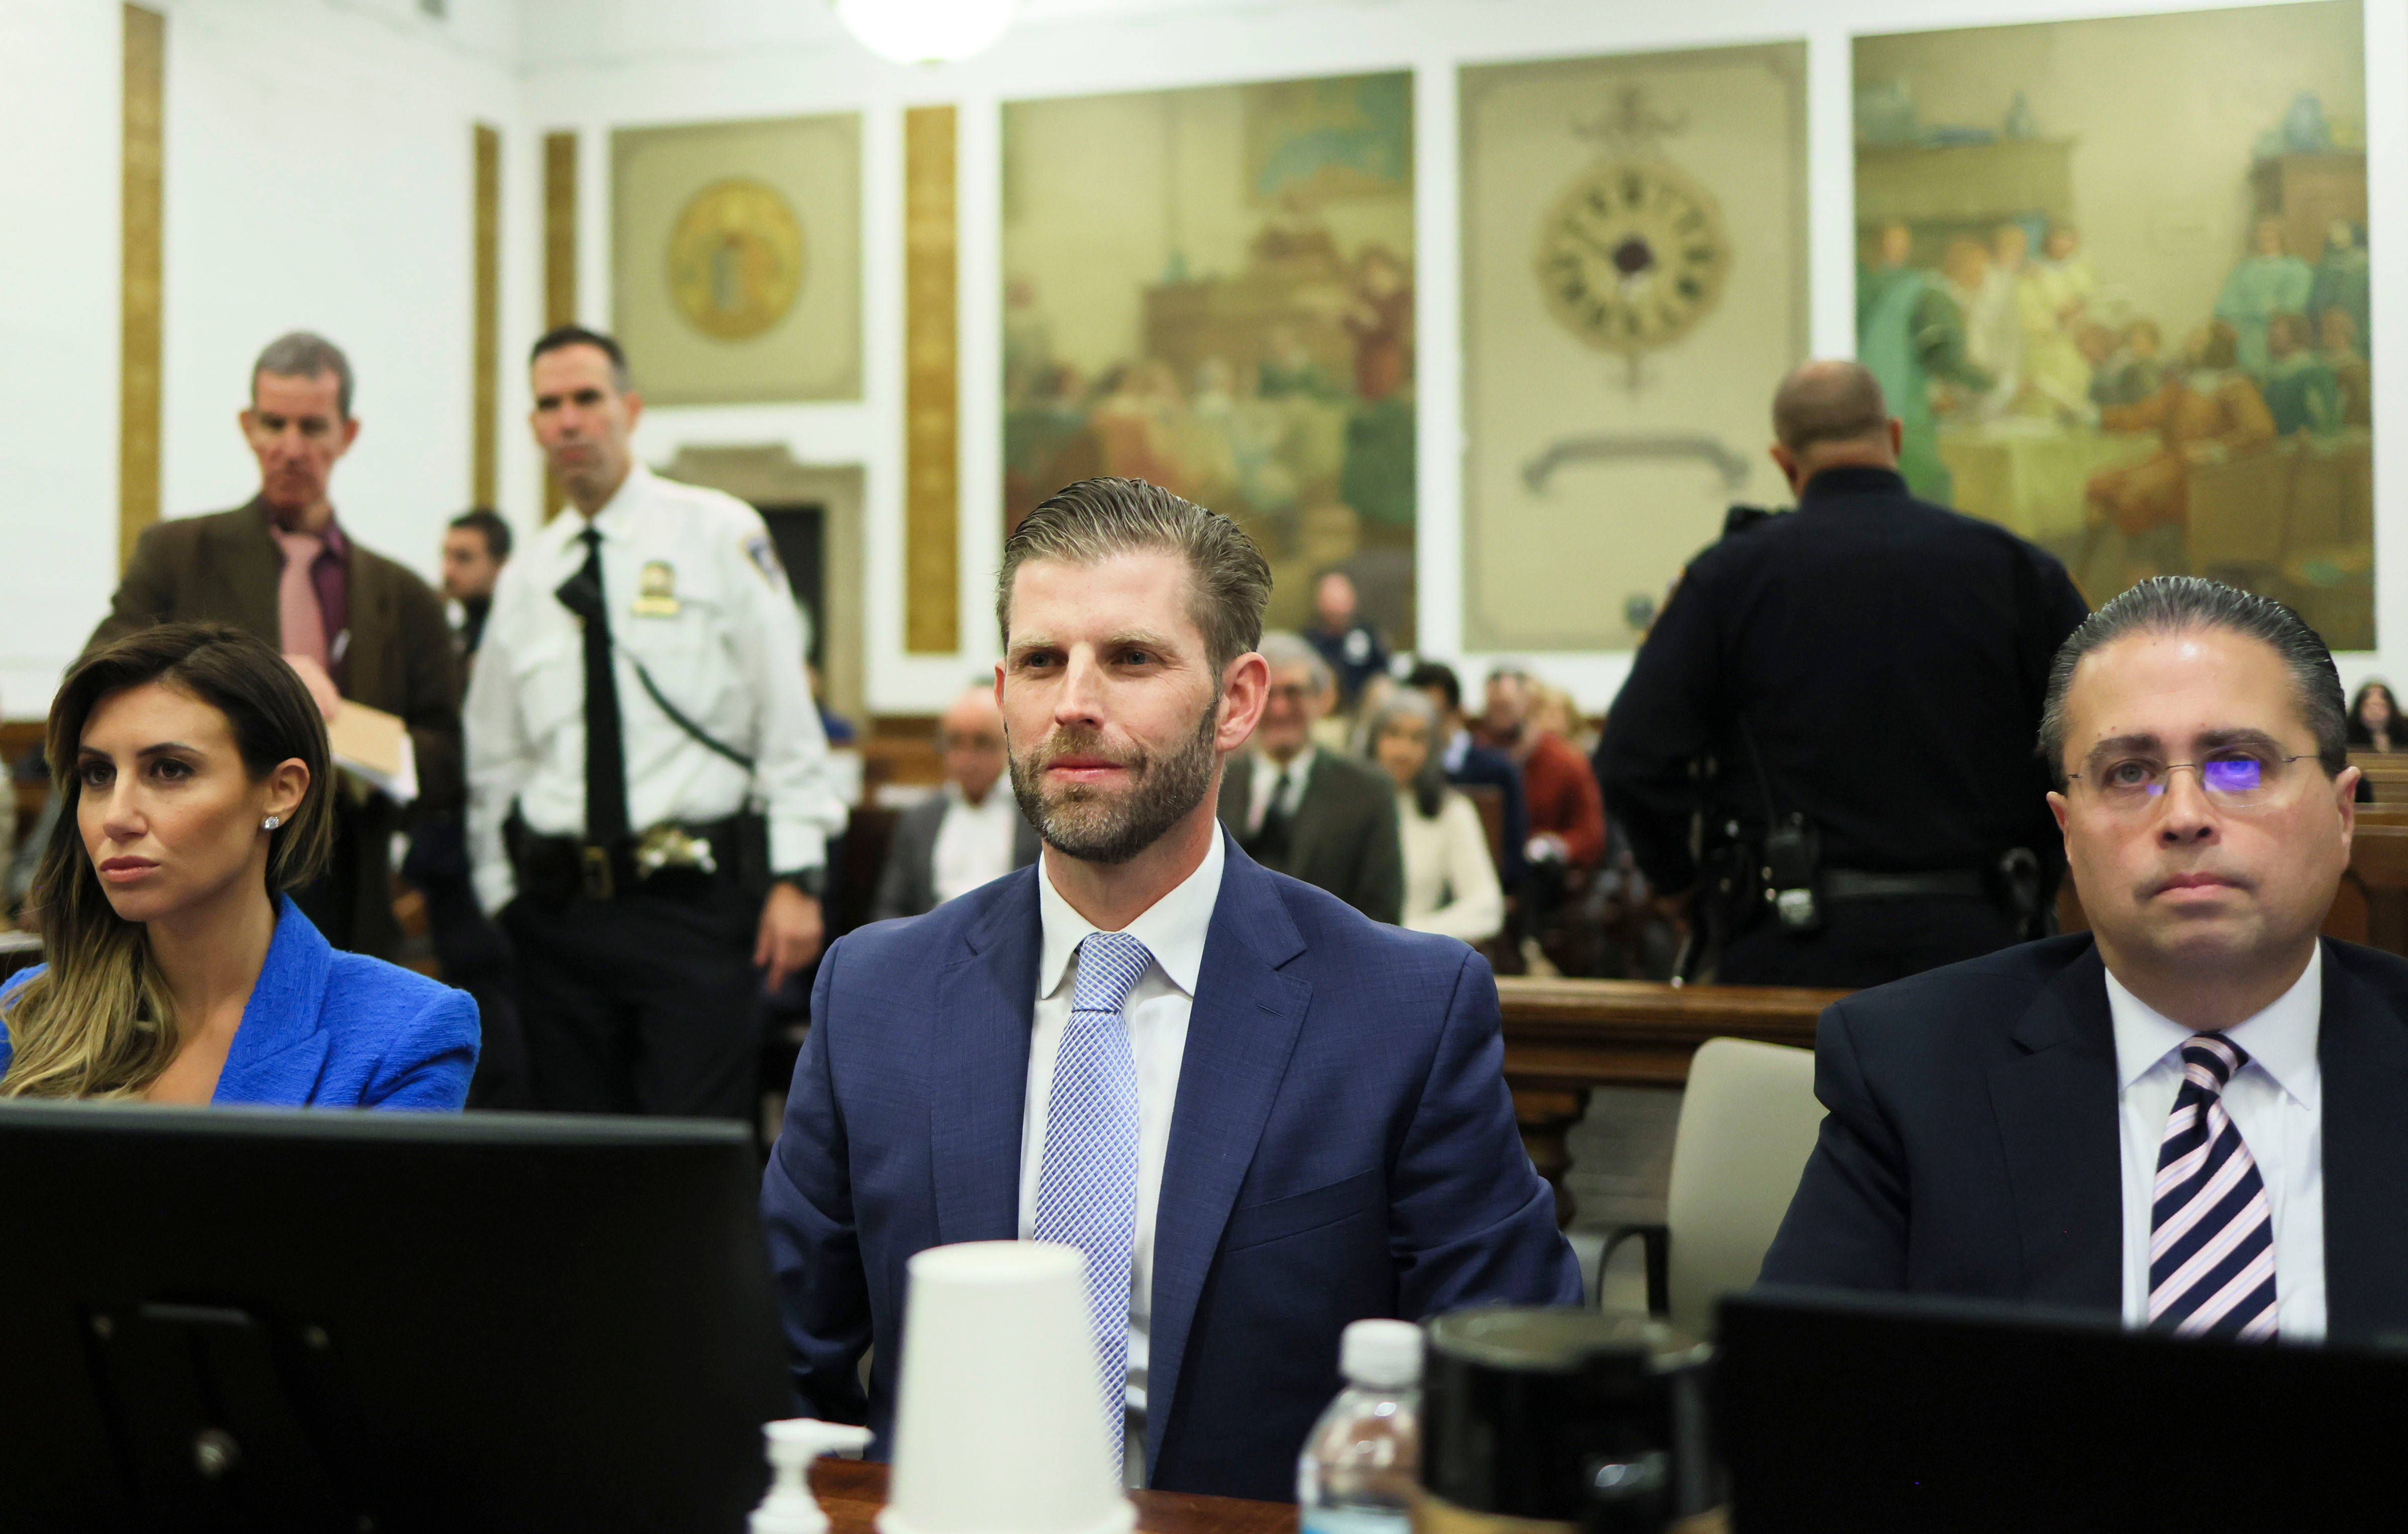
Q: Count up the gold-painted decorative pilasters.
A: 4